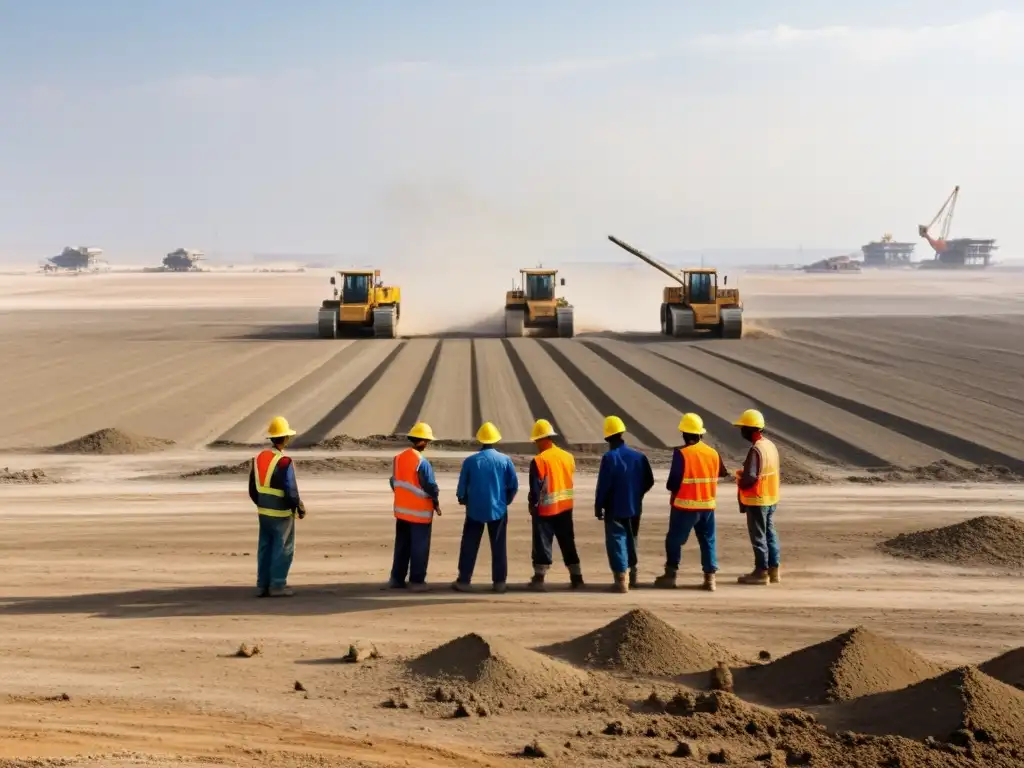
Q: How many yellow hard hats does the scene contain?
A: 7